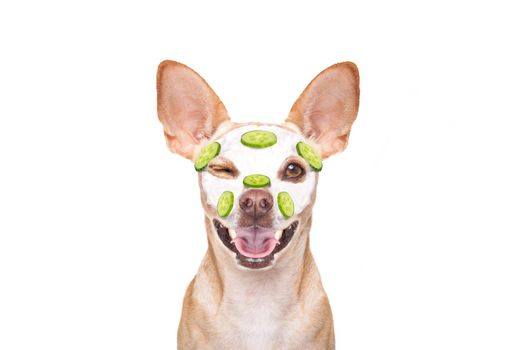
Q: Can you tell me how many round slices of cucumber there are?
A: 6